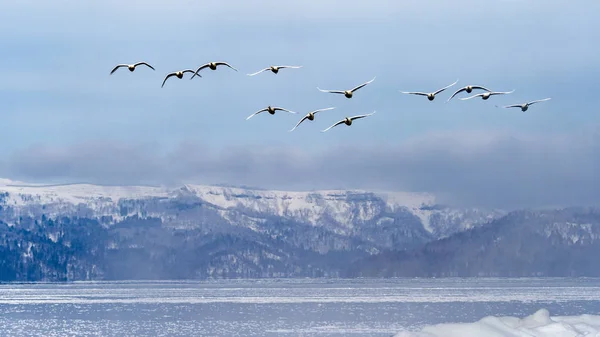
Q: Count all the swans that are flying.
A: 12